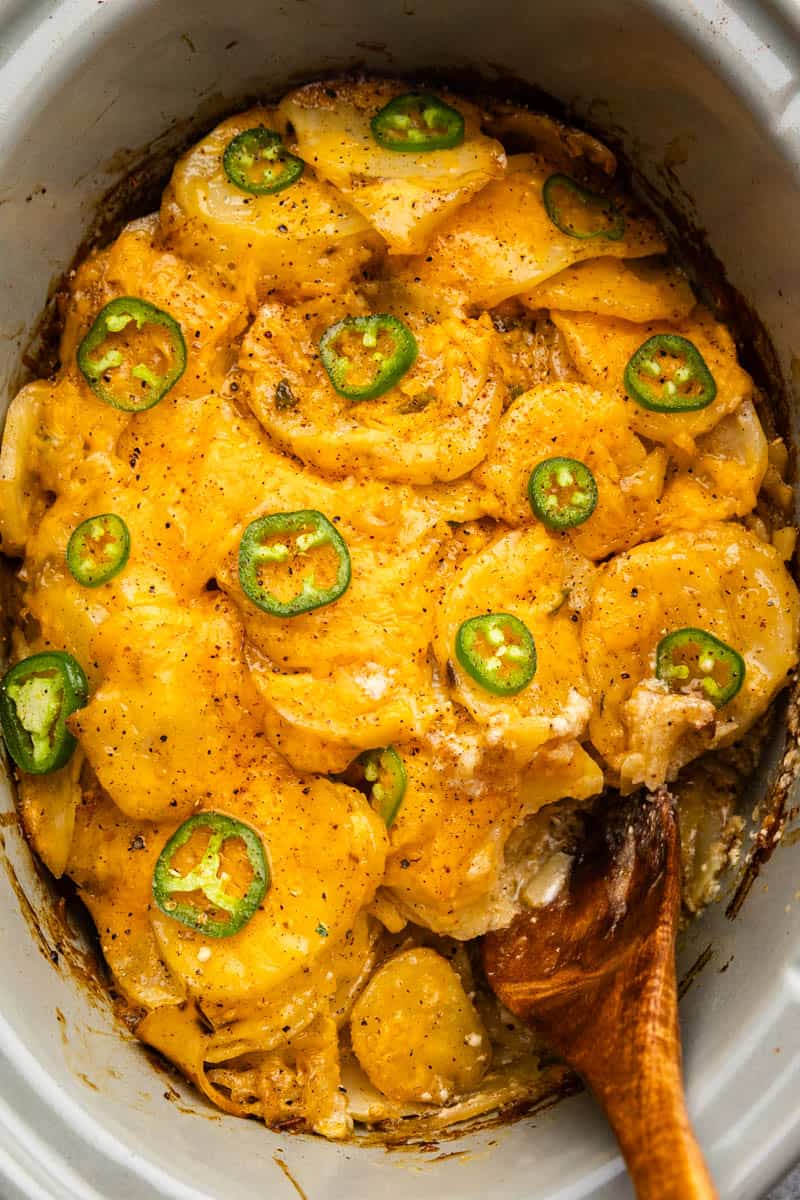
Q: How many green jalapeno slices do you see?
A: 14